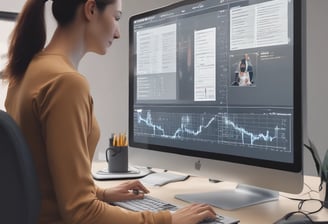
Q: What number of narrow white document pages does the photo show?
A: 1